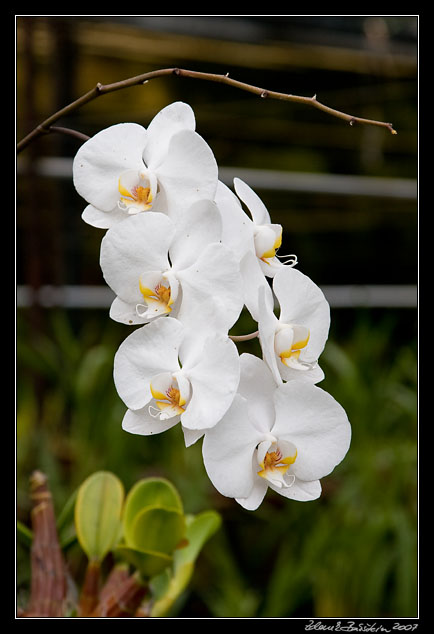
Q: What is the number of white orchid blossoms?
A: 6